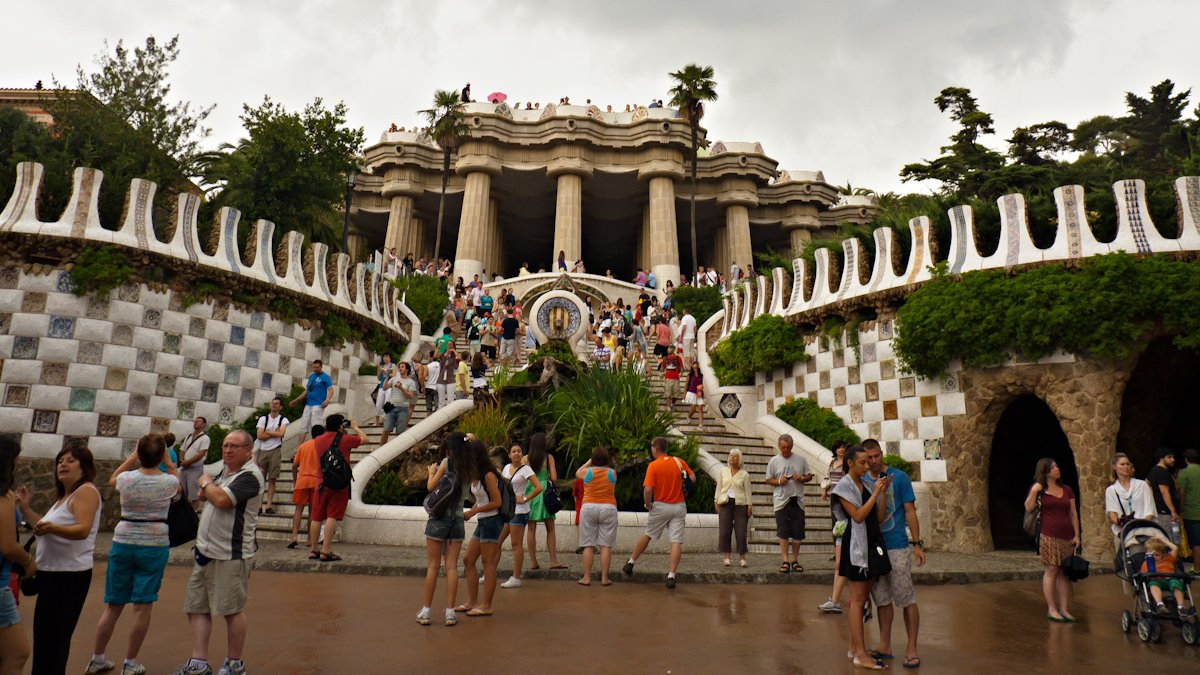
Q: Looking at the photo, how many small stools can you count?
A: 0